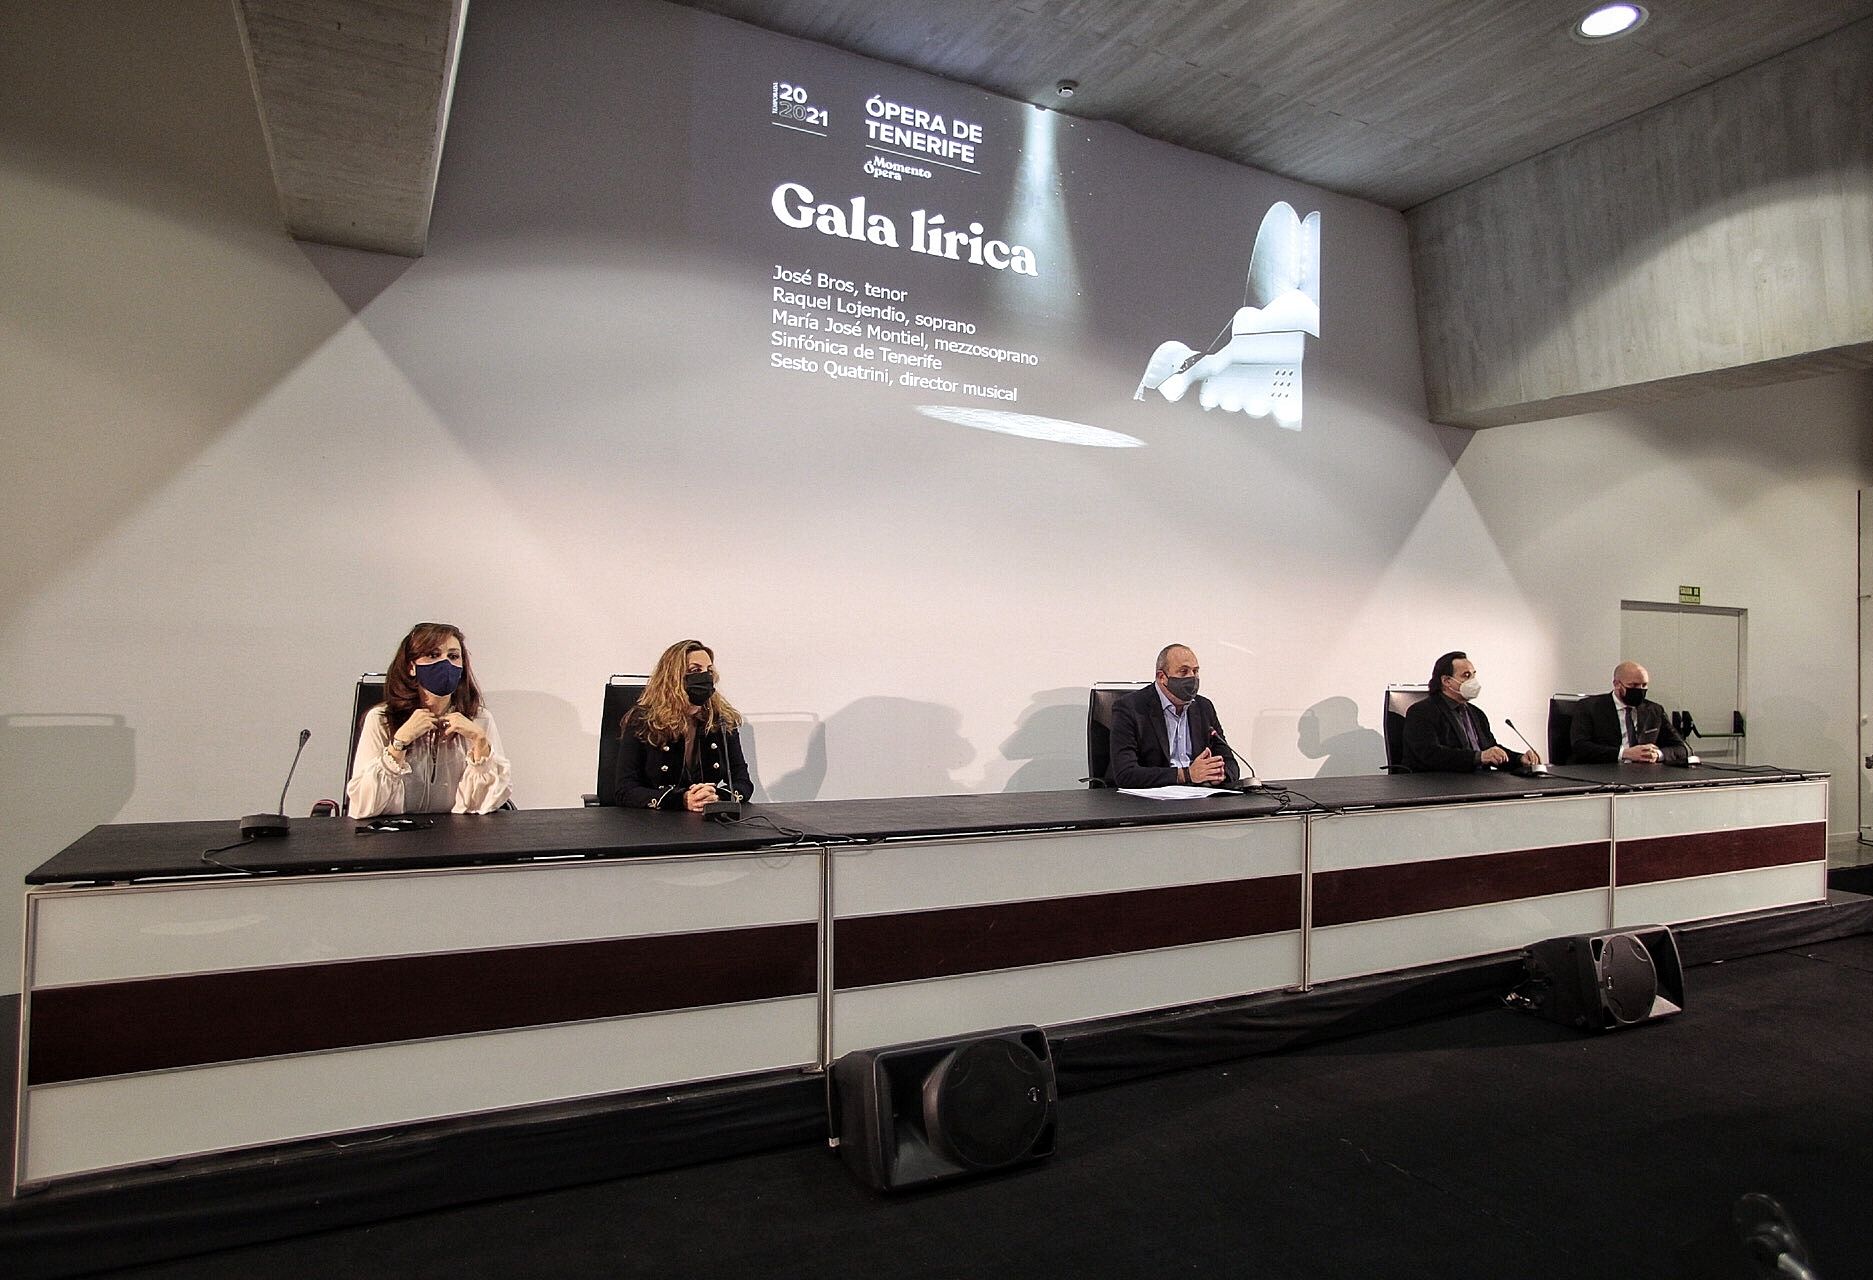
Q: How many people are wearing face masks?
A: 5